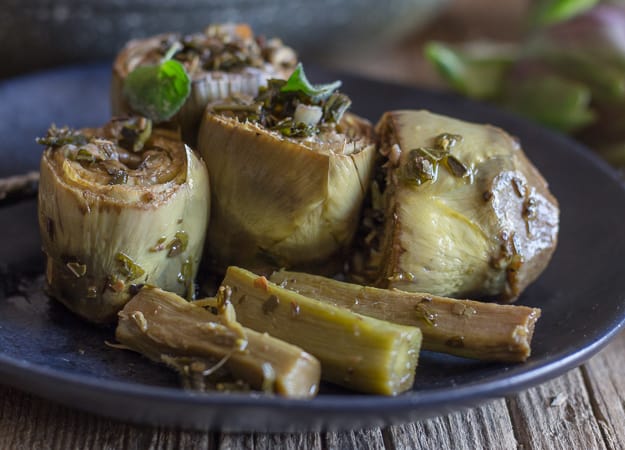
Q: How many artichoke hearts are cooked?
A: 4